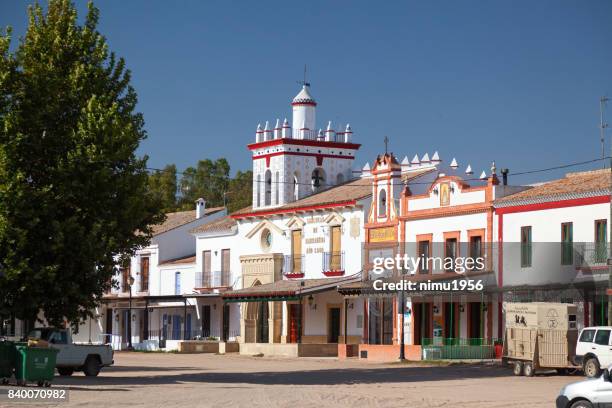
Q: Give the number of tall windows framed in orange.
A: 3